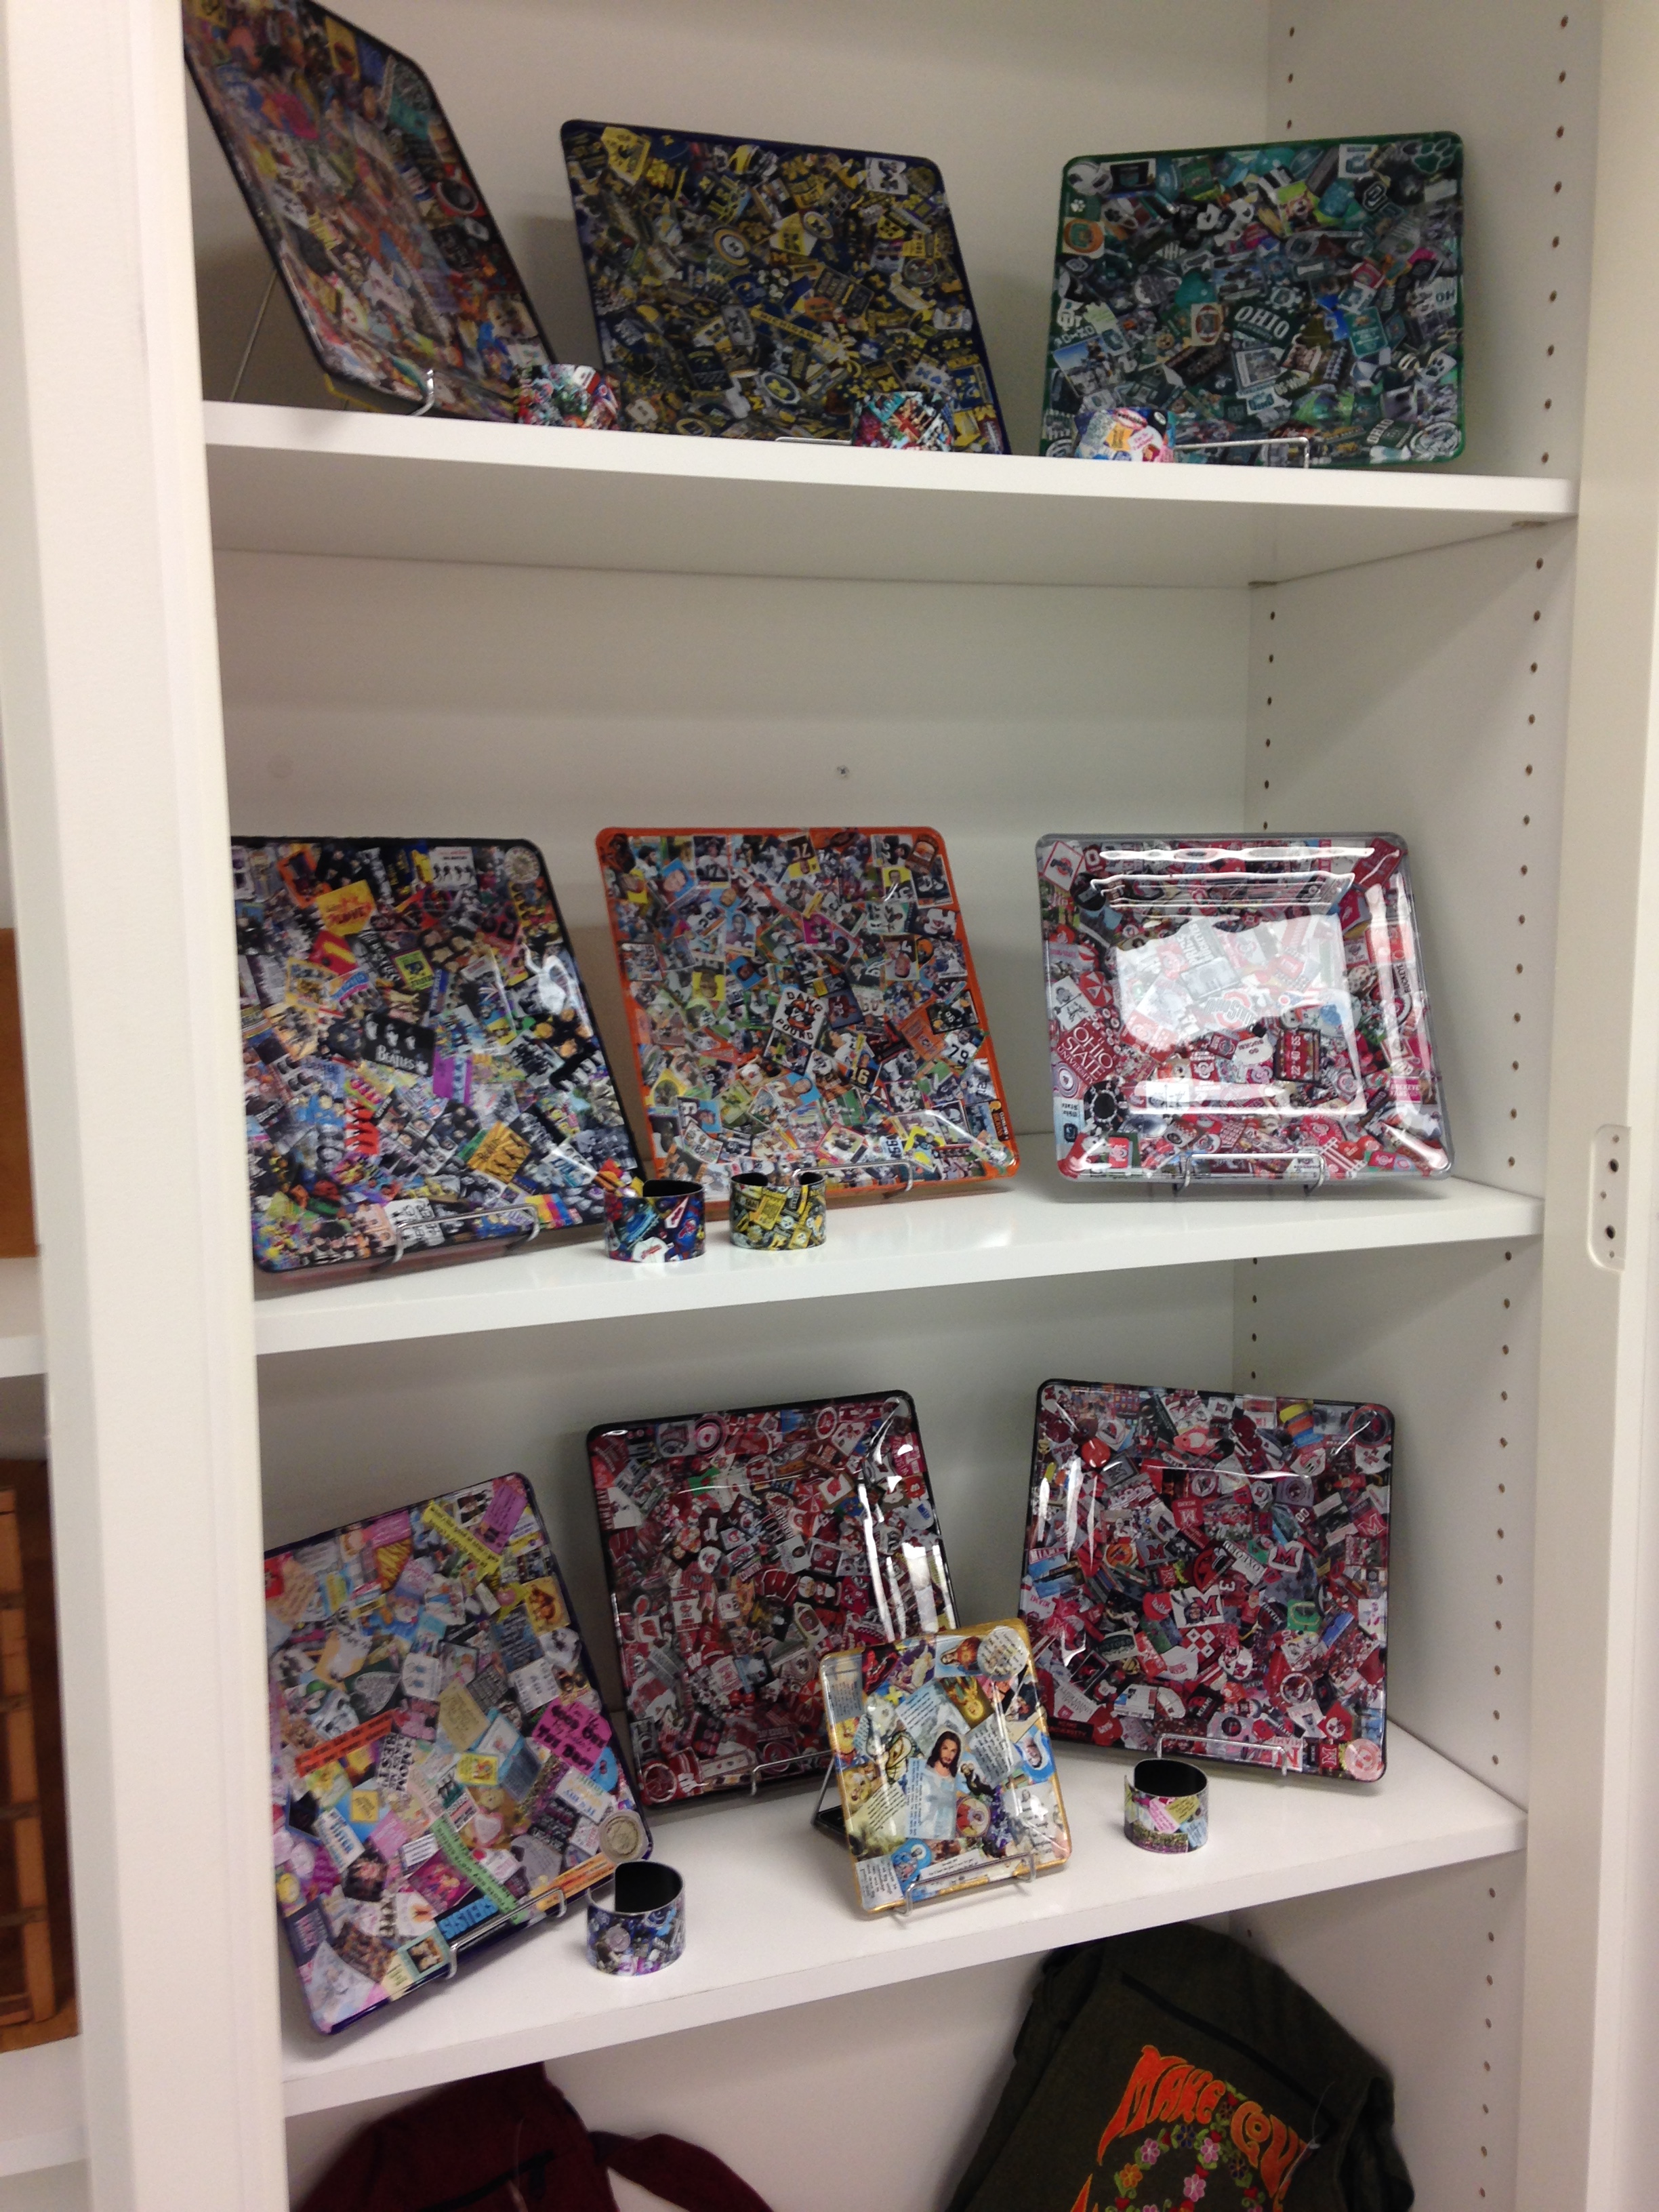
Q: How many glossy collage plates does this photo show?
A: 10